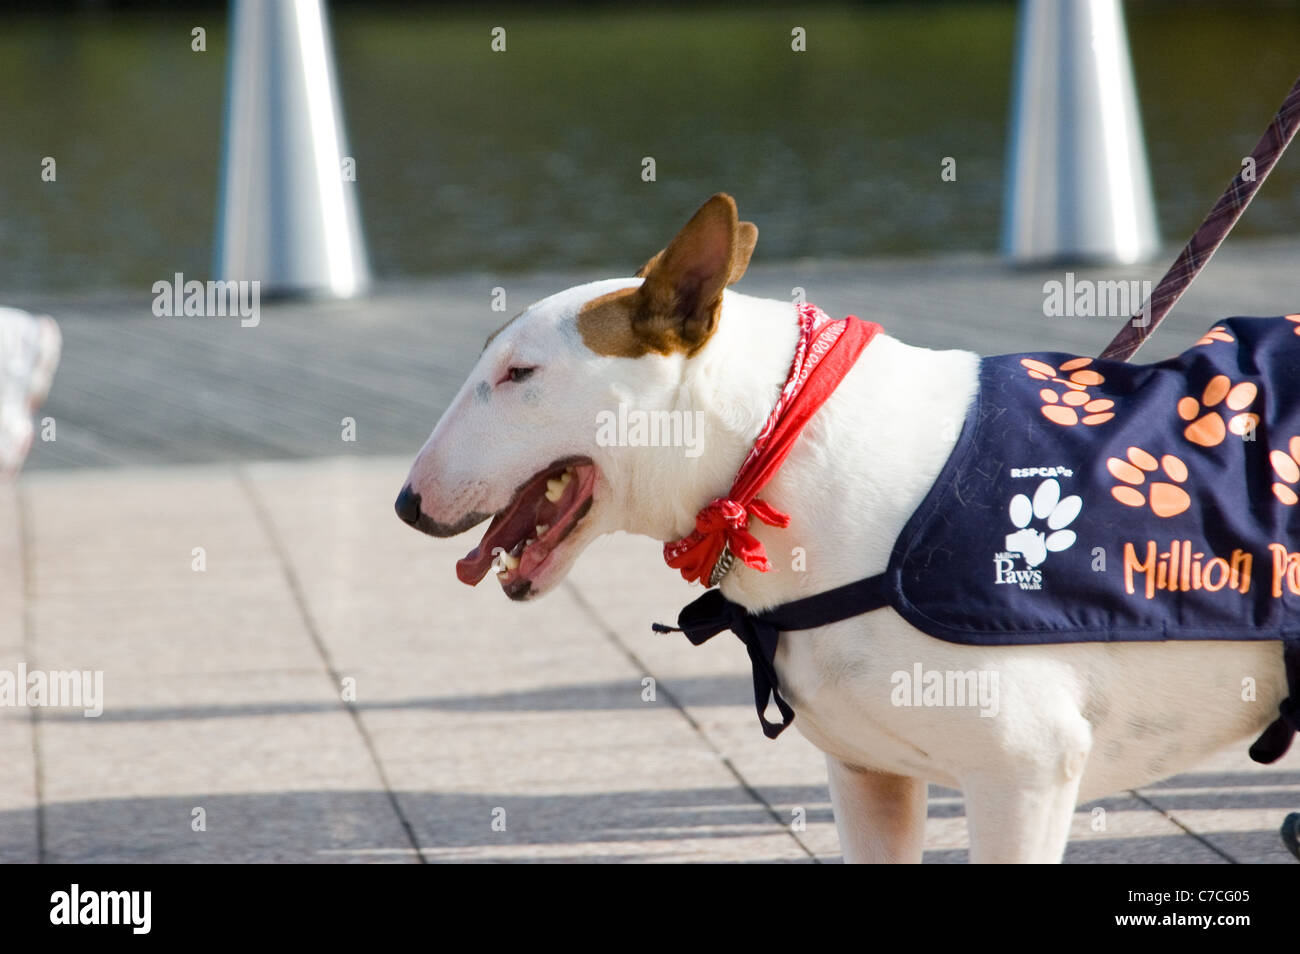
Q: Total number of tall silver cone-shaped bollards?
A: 2